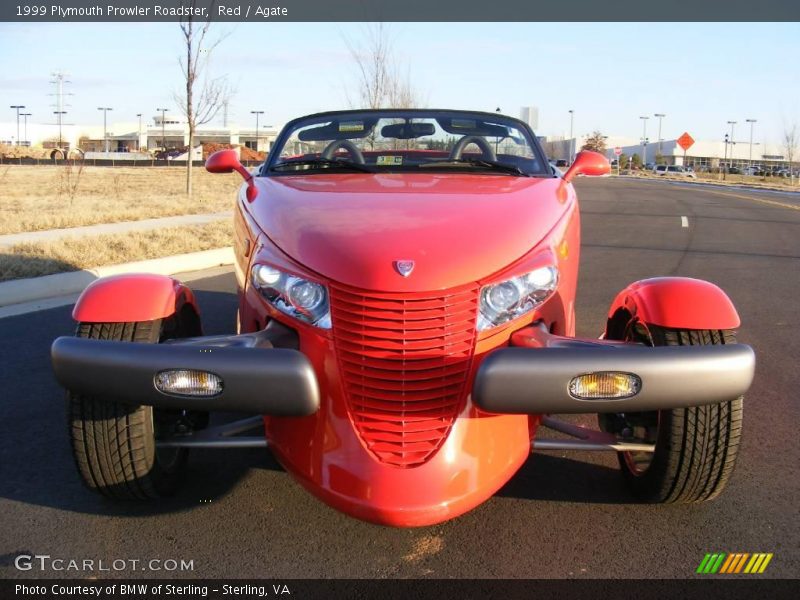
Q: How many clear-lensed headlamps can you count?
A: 2